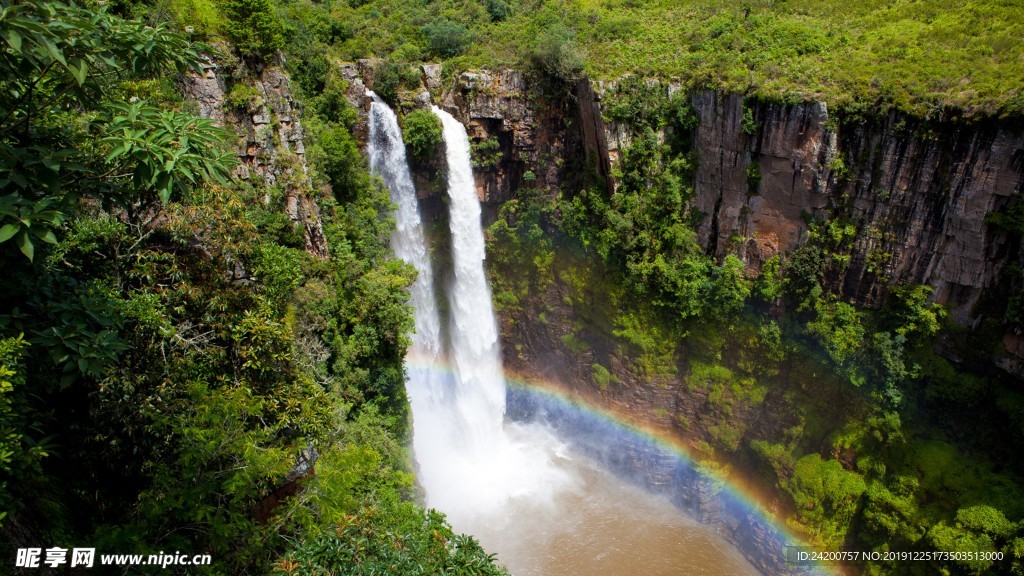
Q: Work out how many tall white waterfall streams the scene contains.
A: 2